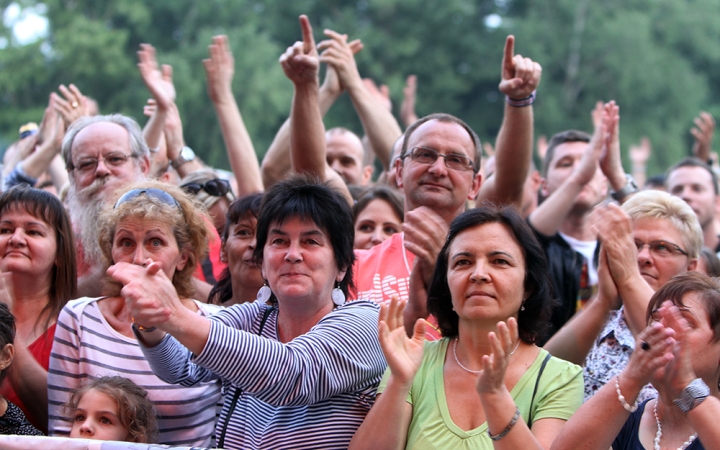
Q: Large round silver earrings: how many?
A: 2